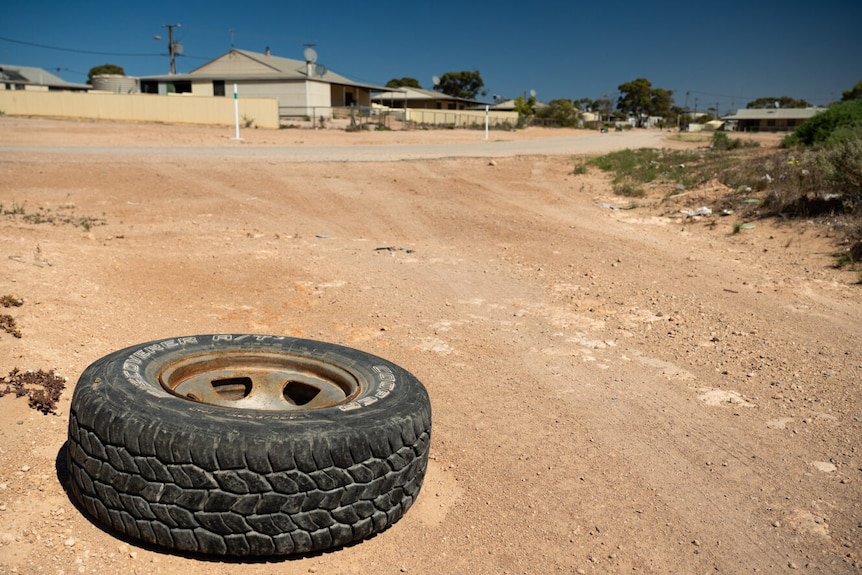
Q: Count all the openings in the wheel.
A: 2